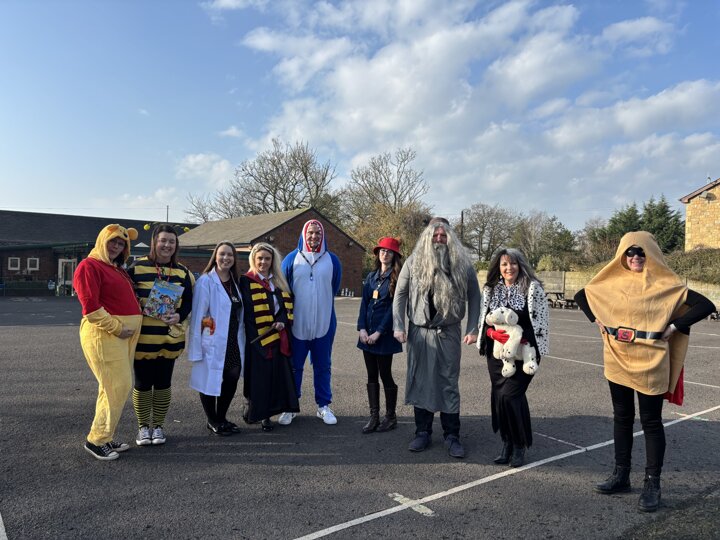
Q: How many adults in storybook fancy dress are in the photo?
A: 9